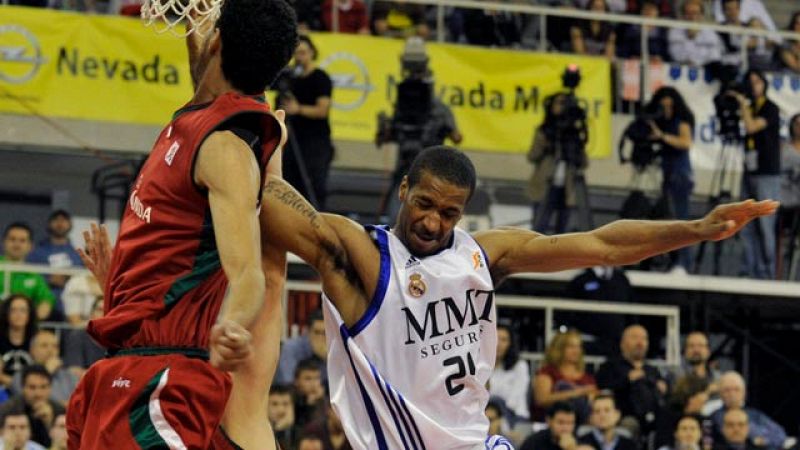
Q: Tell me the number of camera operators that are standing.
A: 5